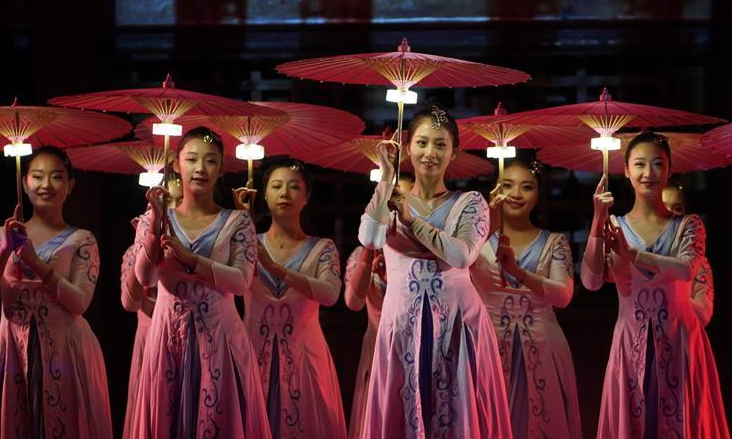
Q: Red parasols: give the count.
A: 10